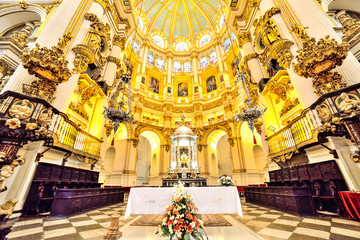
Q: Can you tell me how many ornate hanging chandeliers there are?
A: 2